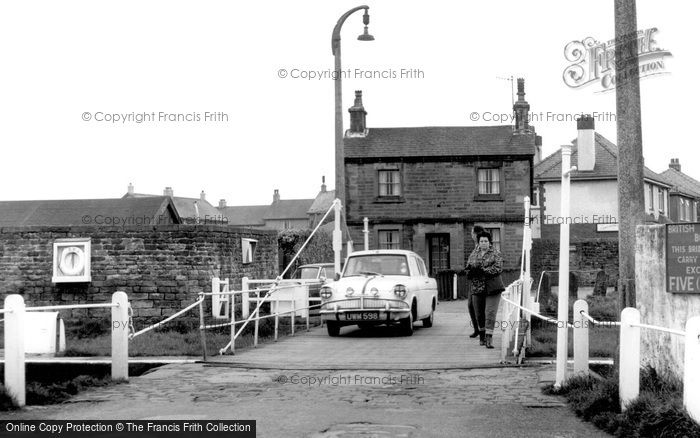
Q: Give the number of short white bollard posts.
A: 5